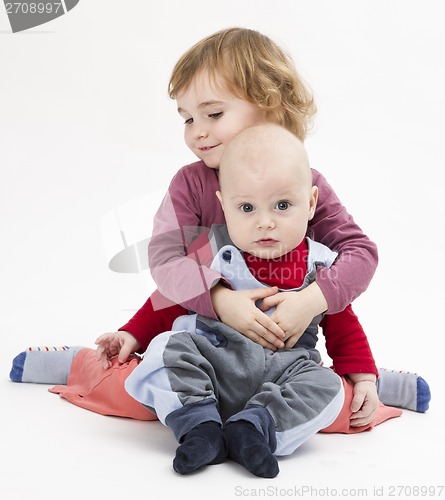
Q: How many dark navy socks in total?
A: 2